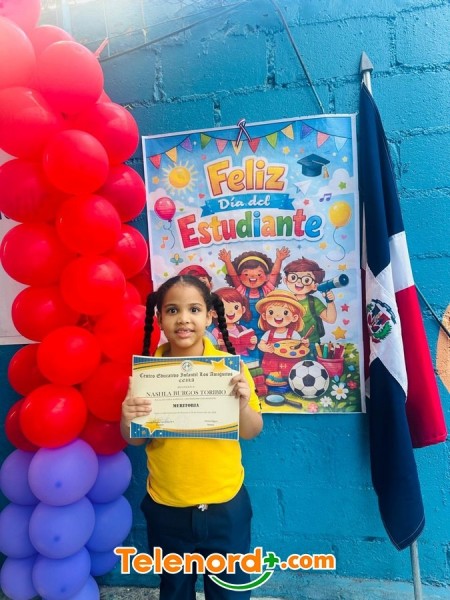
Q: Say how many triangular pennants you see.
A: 12